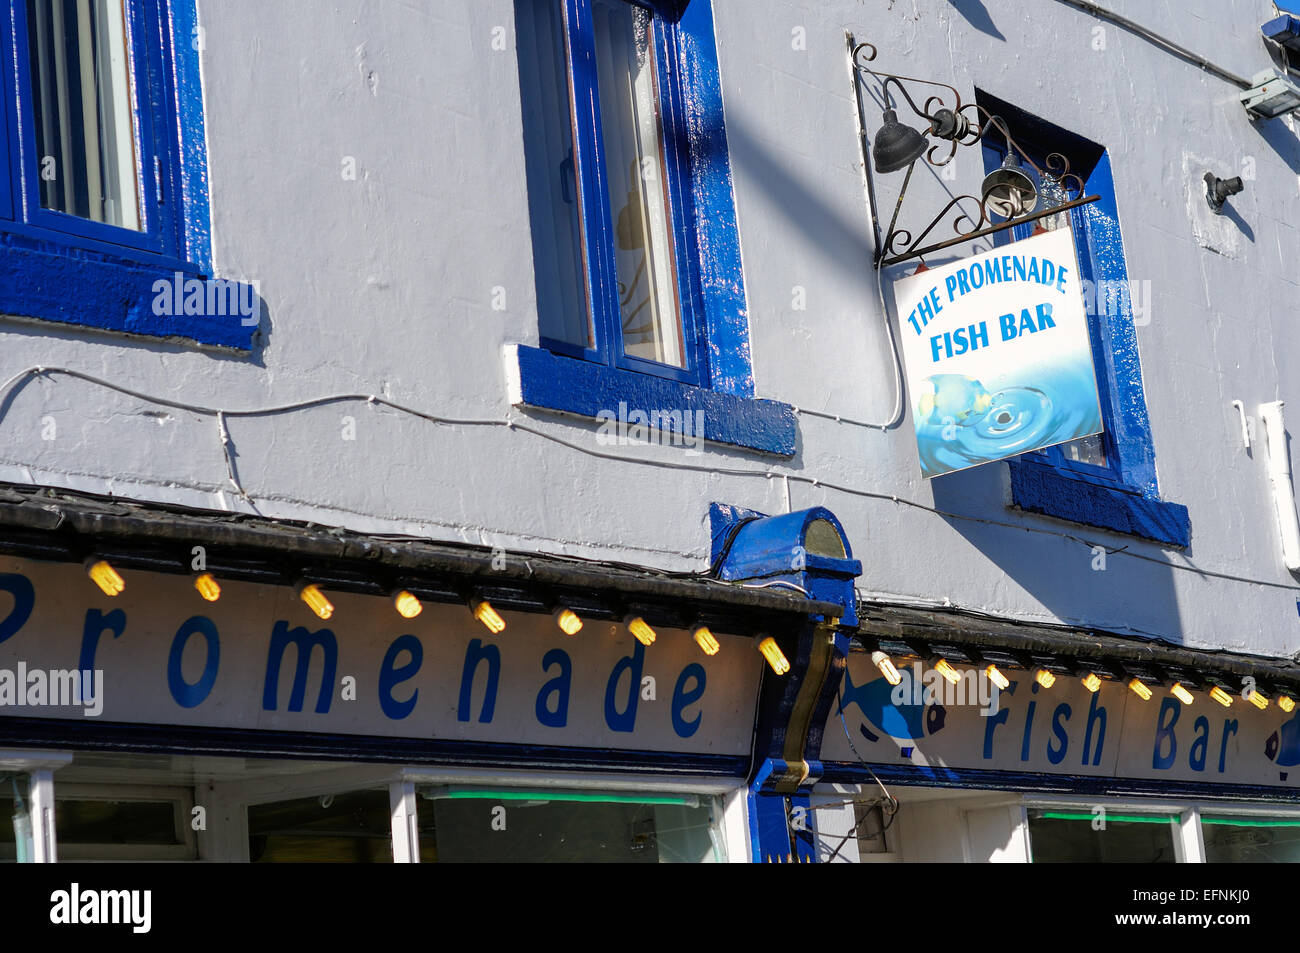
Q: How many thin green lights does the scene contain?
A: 3